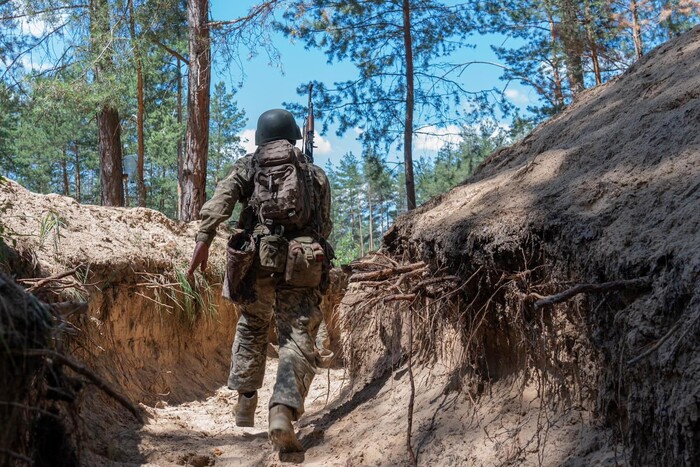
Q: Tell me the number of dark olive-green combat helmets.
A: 1